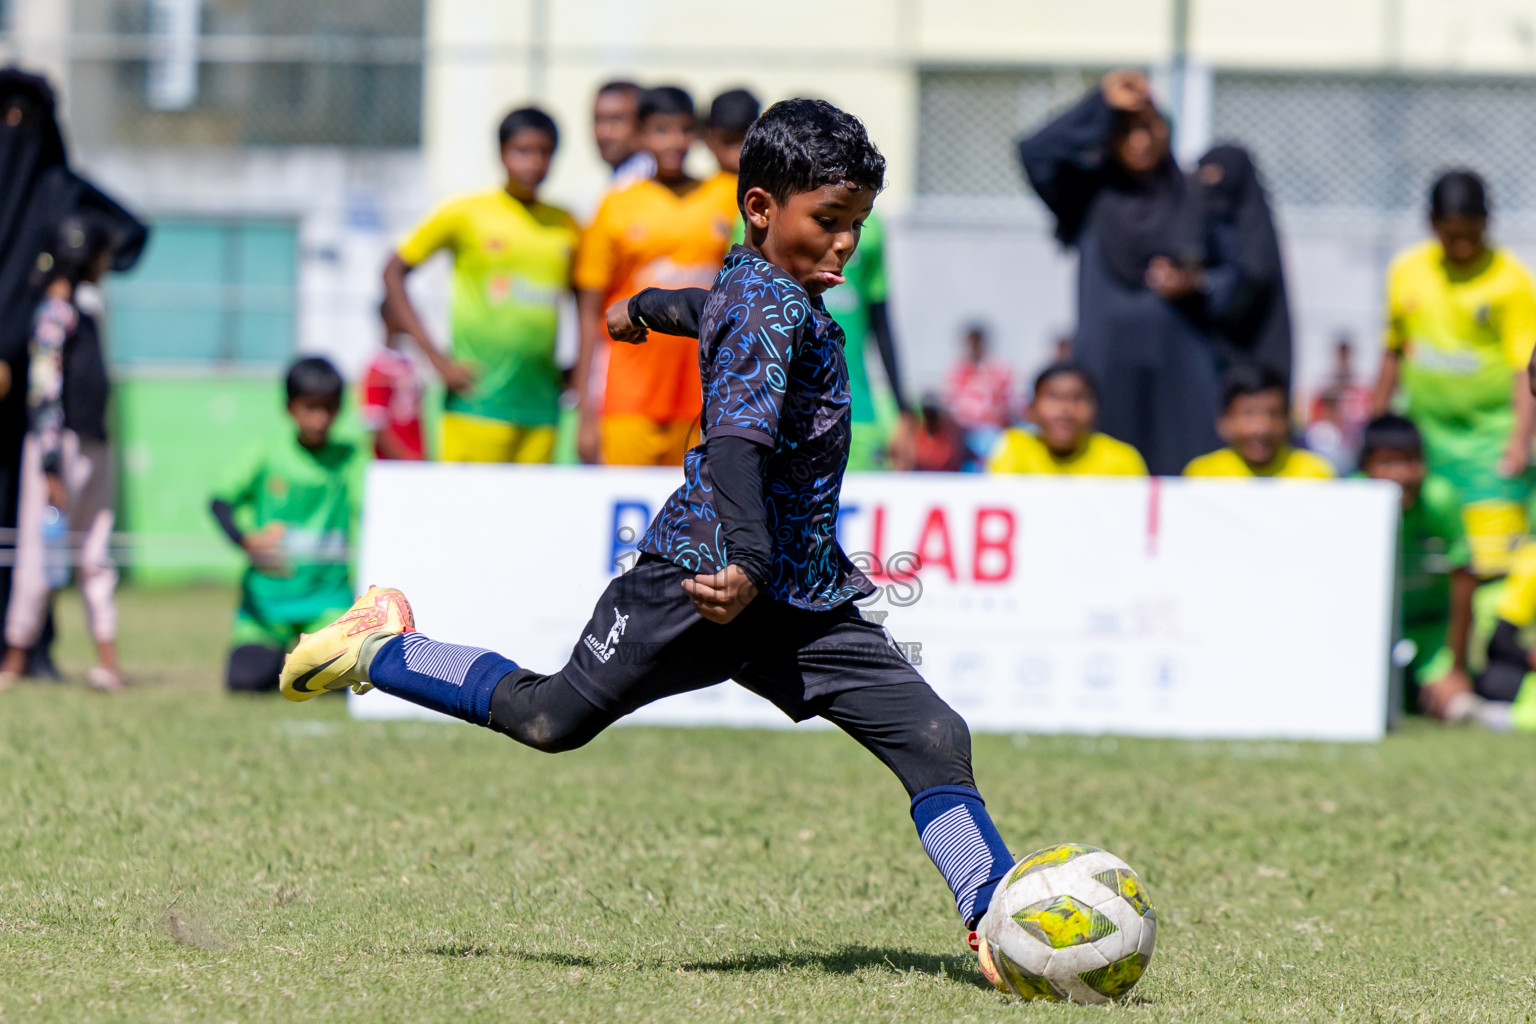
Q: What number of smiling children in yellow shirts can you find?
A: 2